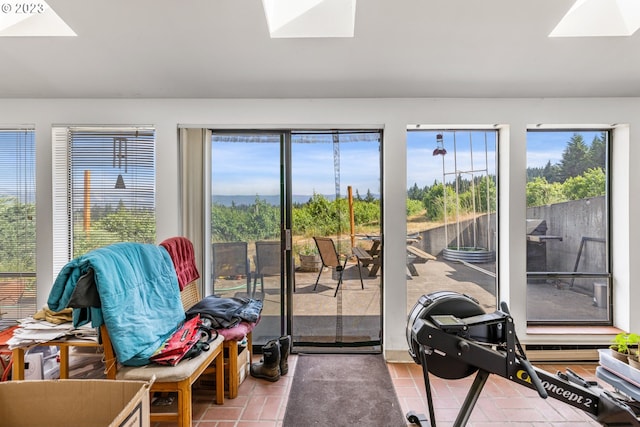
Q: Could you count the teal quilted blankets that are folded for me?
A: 1